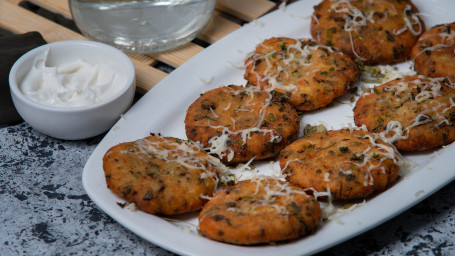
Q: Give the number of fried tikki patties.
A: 8